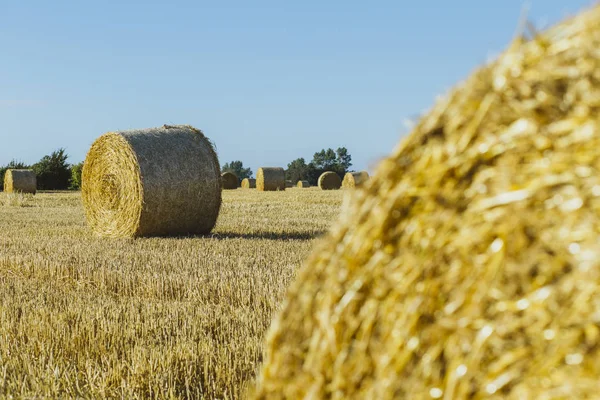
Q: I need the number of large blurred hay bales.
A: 1